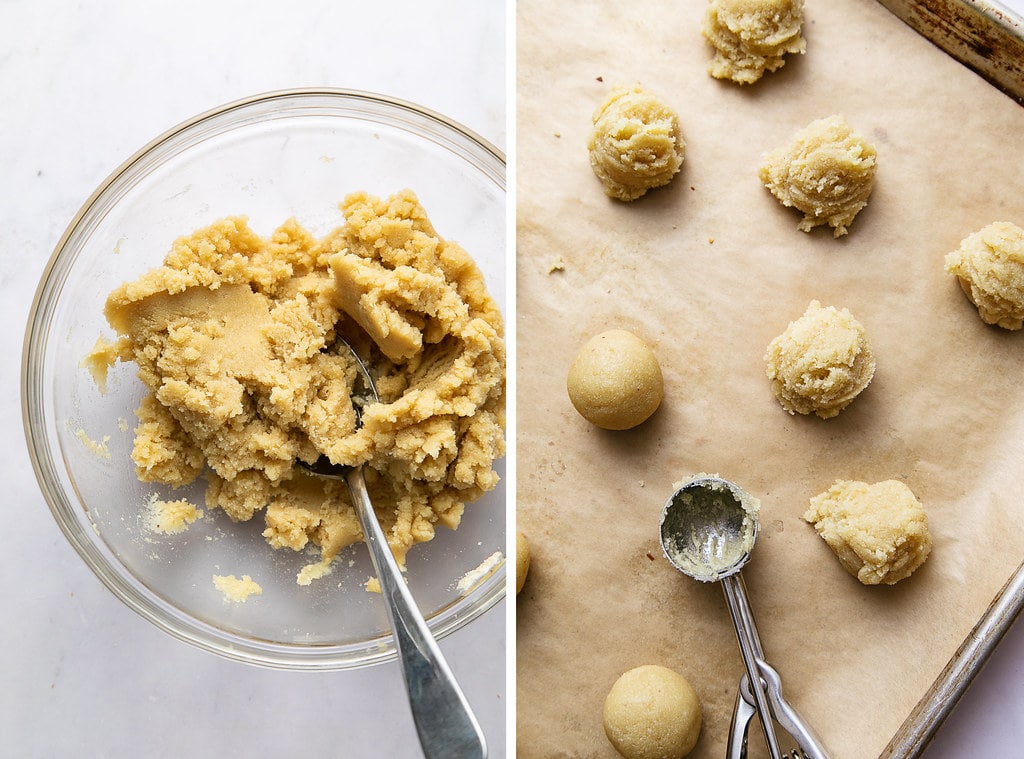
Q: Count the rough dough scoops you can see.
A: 6